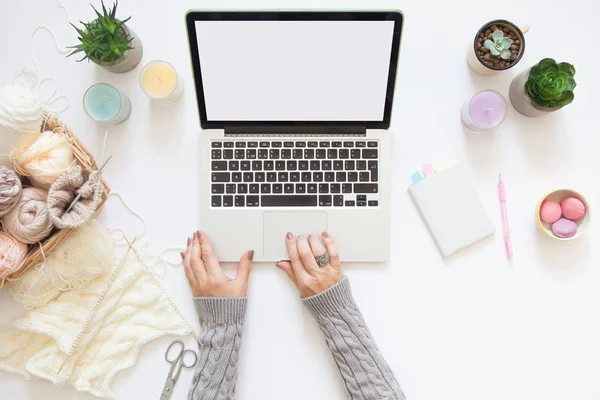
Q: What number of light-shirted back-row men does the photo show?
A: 0